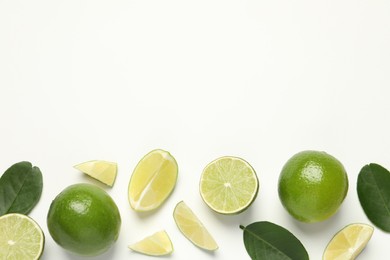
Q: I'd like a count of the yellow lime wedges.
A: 5